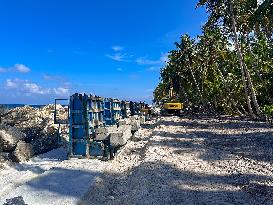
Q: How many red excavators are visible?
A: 0